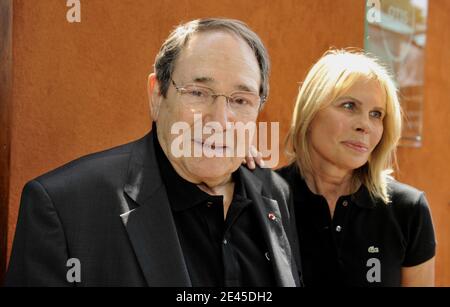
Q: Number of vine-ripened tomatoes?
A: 0